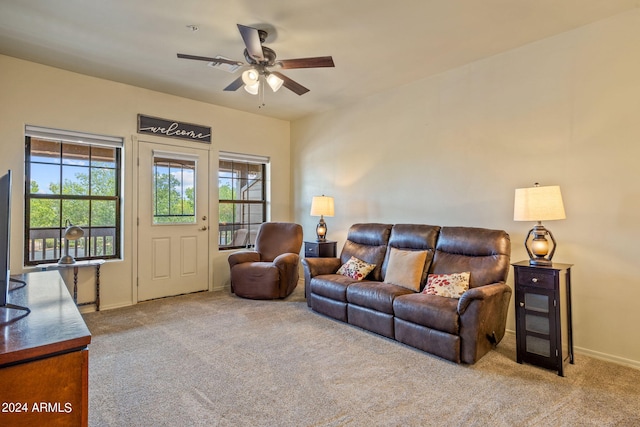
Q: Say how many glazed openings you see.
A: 3